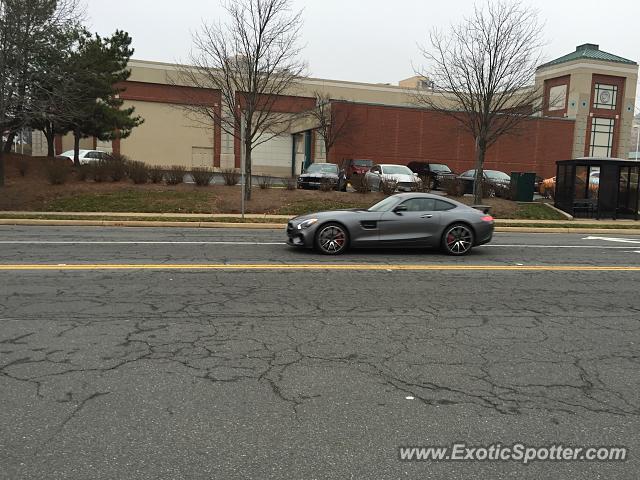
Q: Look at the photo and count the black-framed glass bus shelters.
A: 1